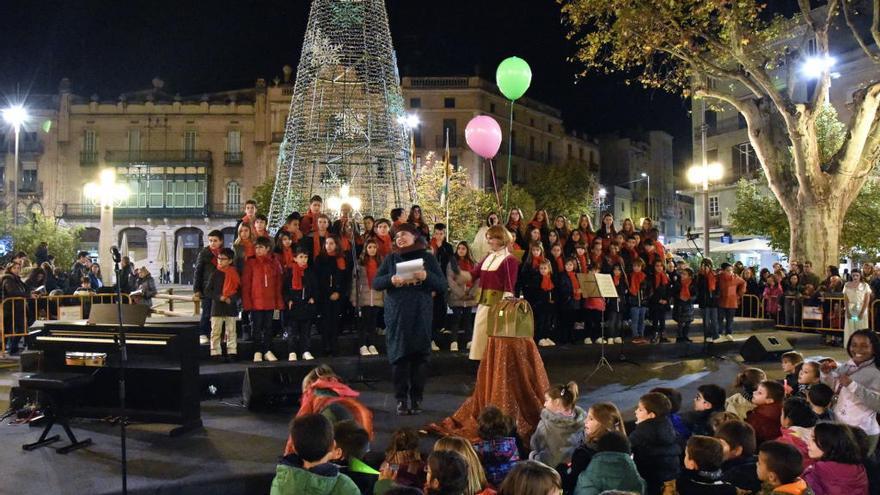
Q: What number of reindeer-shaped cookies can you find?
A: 0